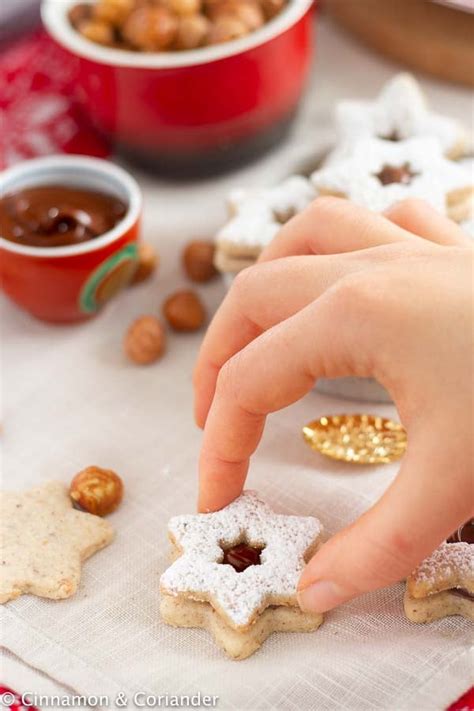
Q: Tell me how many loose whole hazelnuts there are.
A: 5